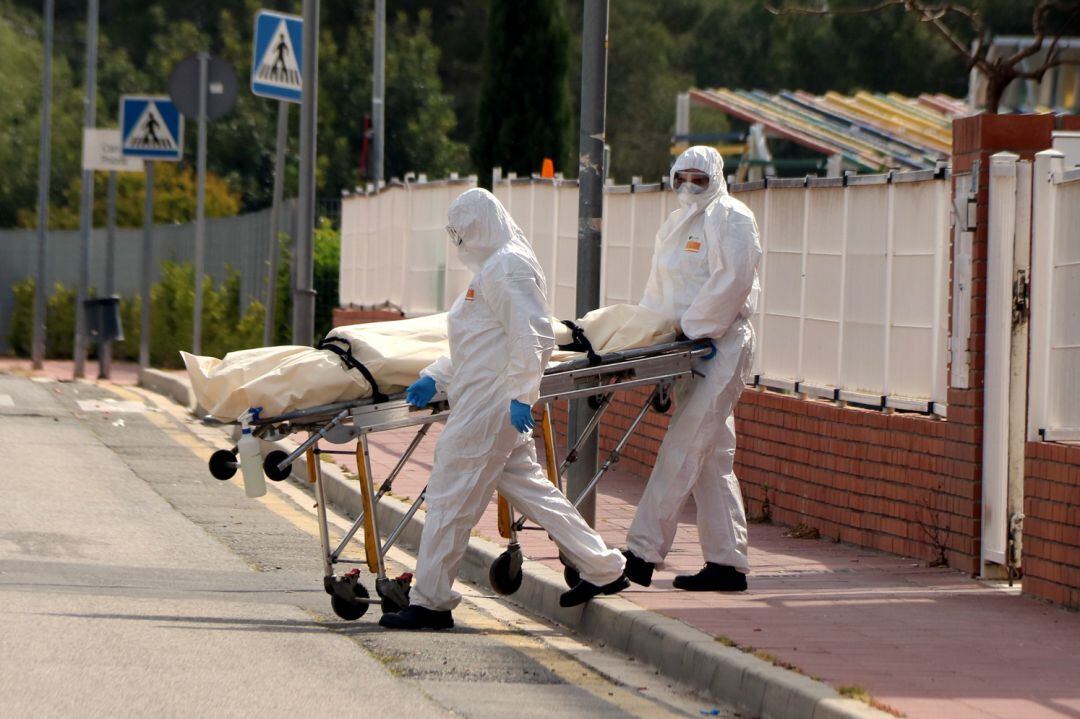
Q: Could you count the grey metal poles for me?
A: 9